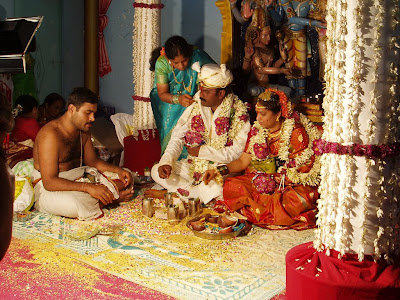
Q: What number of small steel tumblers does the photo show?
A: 4